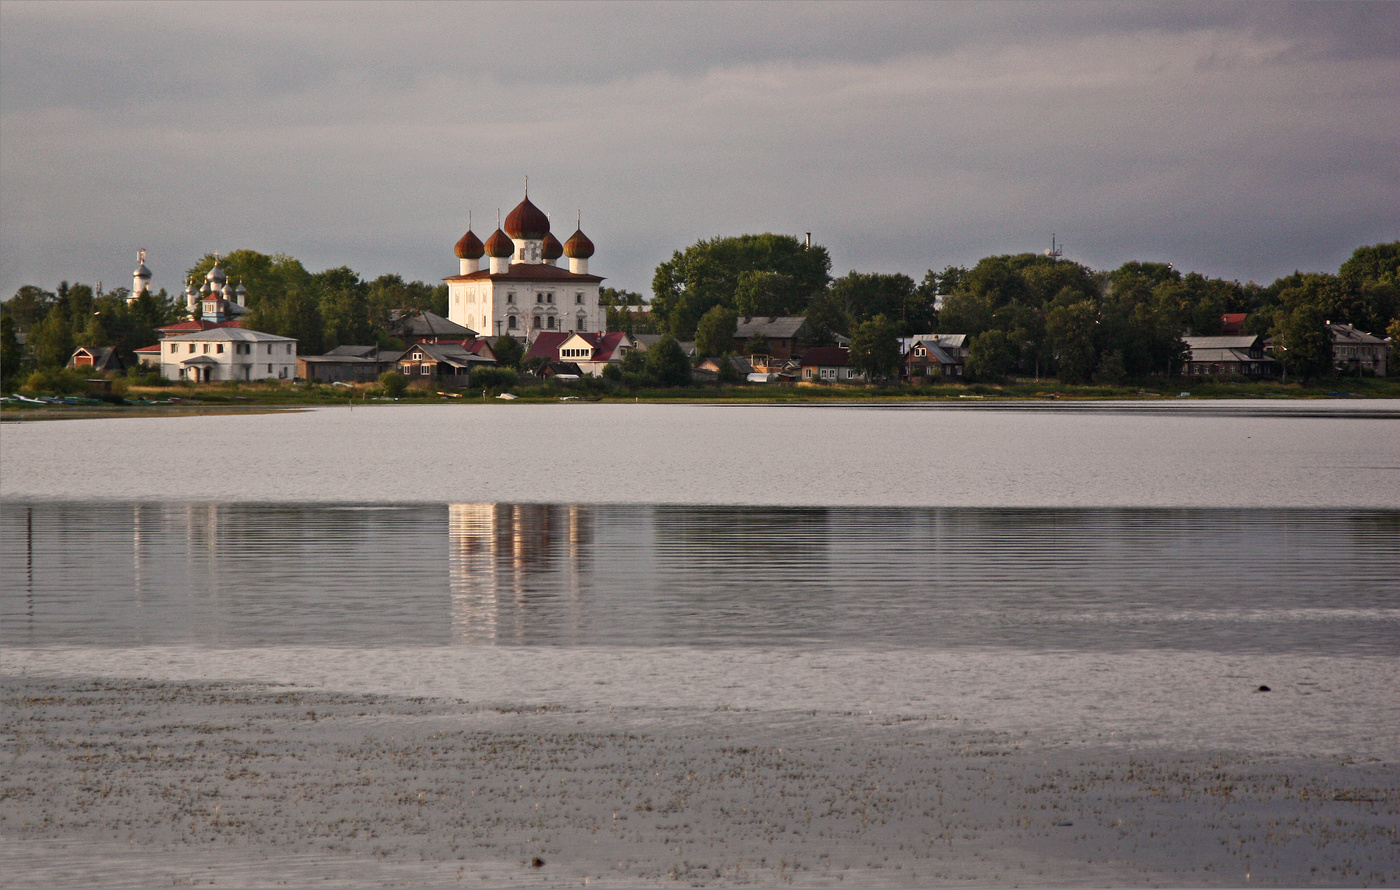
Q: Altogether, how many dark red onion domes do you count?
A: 5